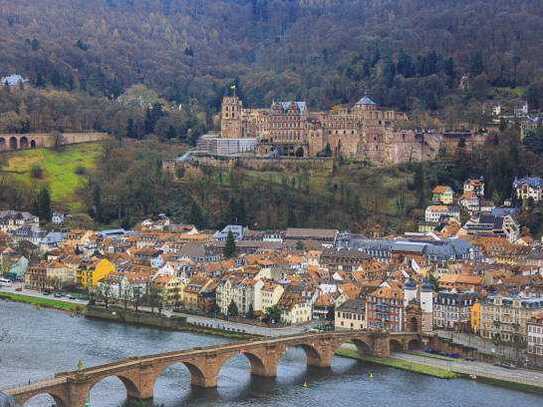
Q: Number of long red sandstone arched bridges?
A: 1